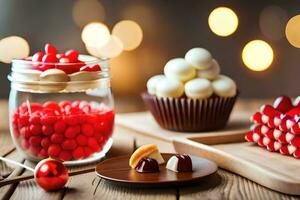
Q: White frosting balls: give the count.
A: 7